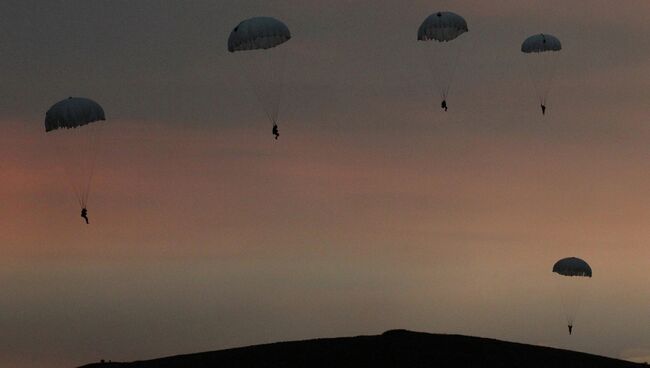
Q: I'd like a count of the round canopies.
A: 5